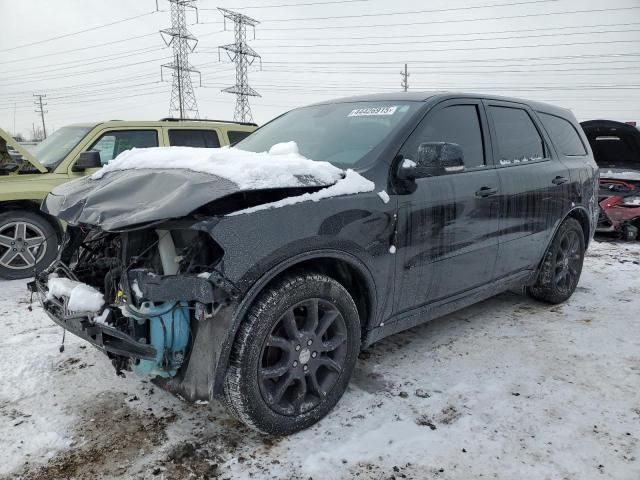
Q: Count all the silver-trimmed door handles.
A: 0